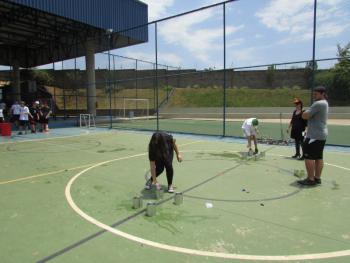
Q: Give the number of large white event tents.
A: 0